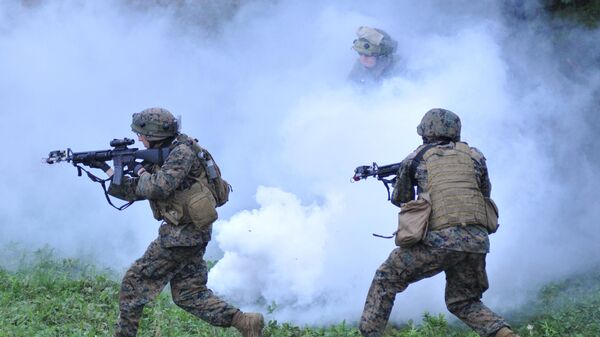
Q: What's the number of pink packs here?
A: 0